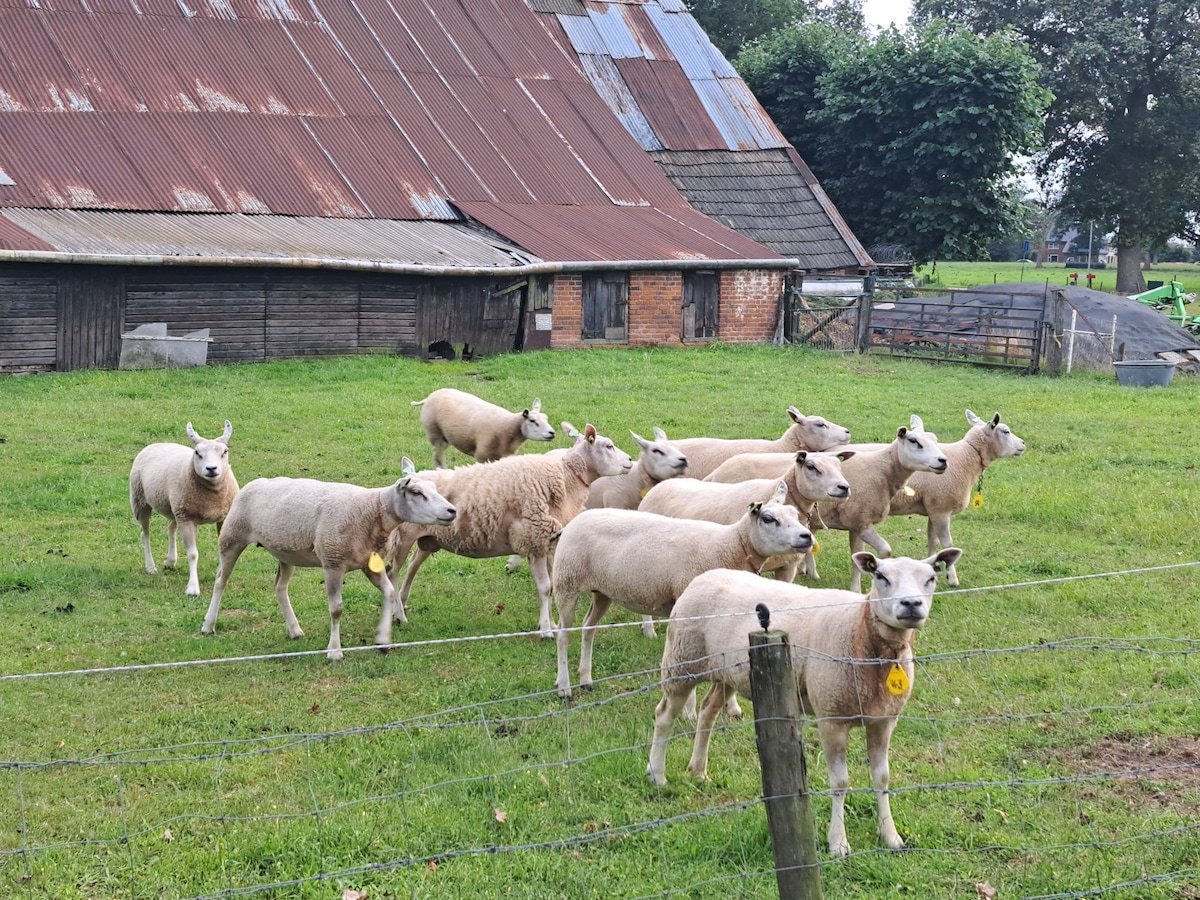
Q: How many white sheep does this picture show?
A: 11